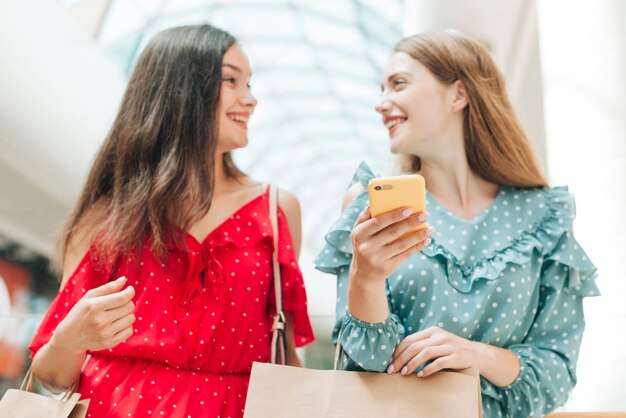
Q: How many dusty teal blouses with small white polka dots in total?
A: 1